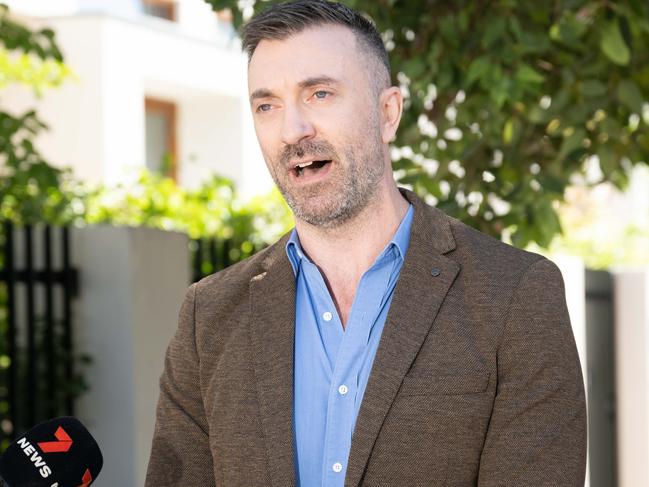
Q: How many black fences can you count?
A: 2